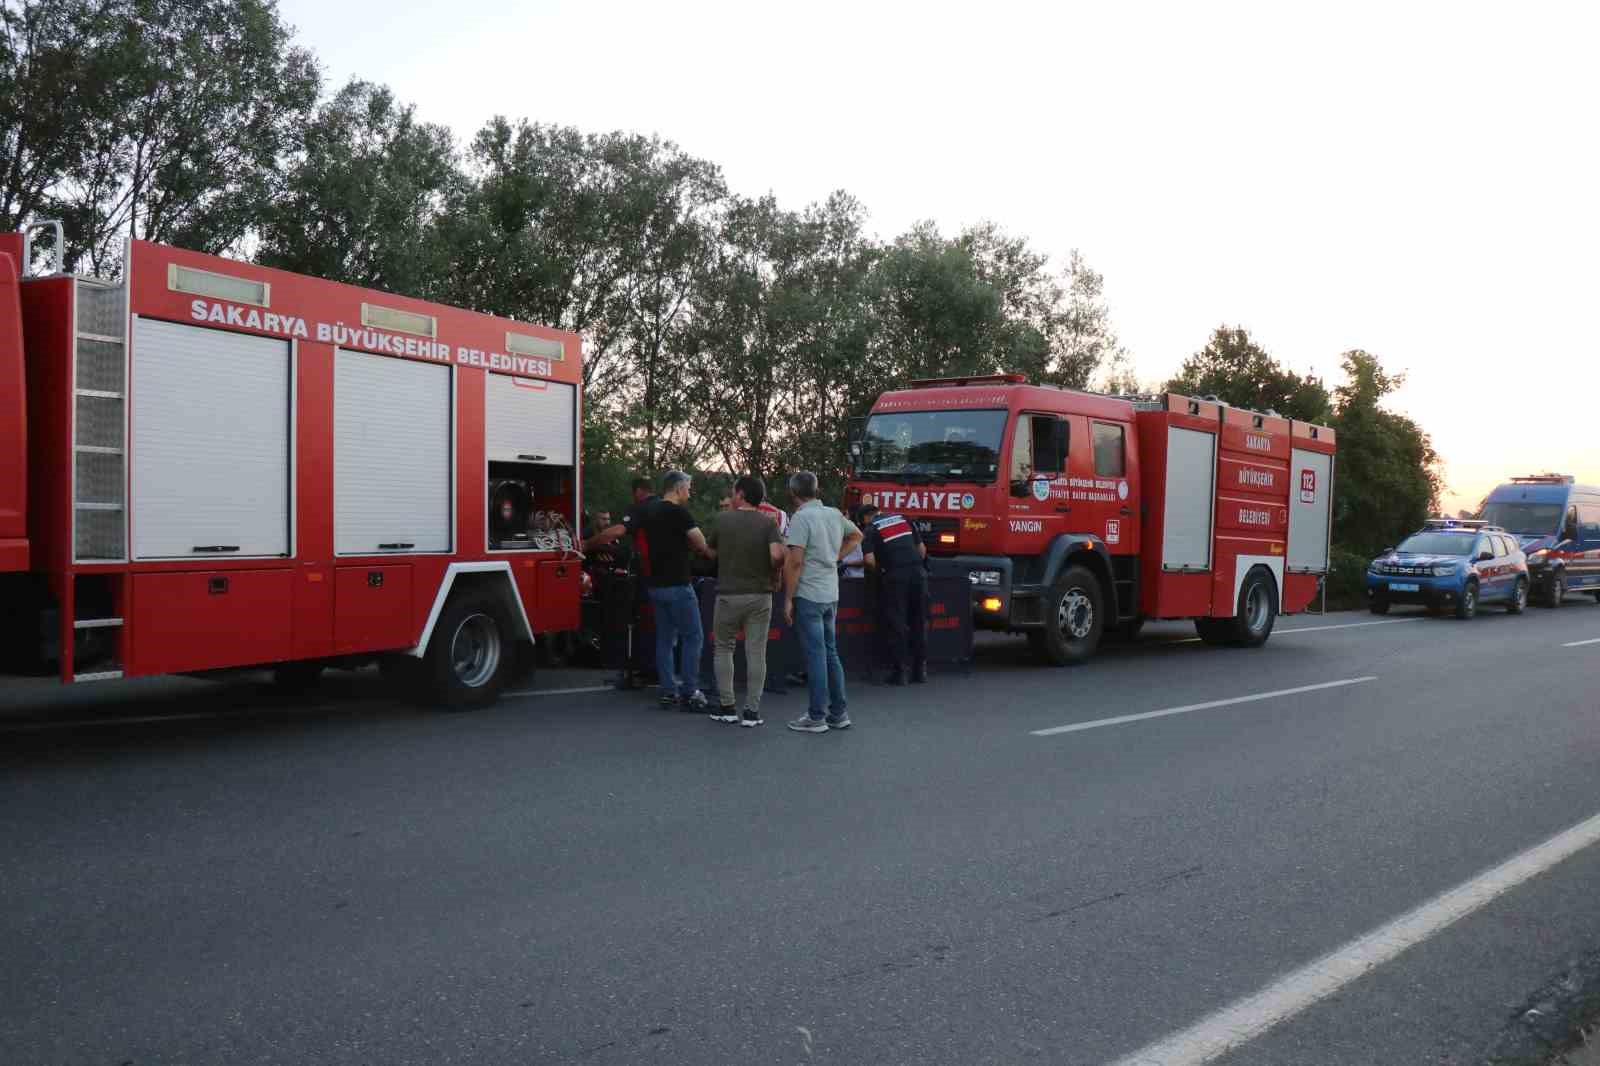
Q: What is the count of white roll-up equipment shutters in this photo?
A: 5